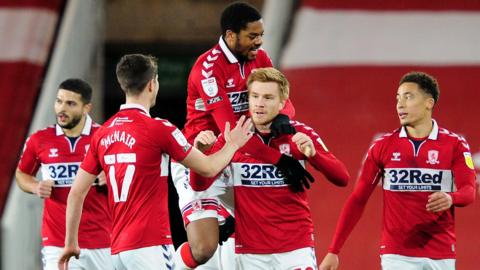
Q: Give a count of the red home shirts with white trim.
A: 5